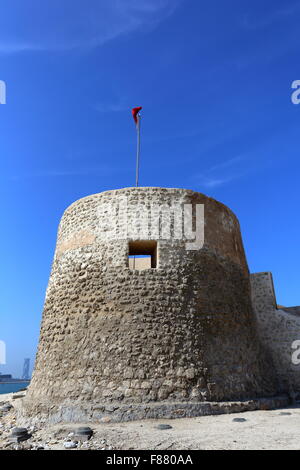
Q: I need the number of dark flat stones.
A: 5